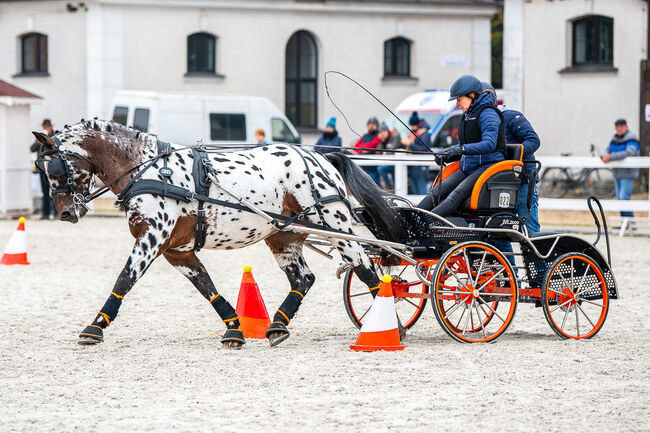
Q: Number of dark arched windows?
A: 5